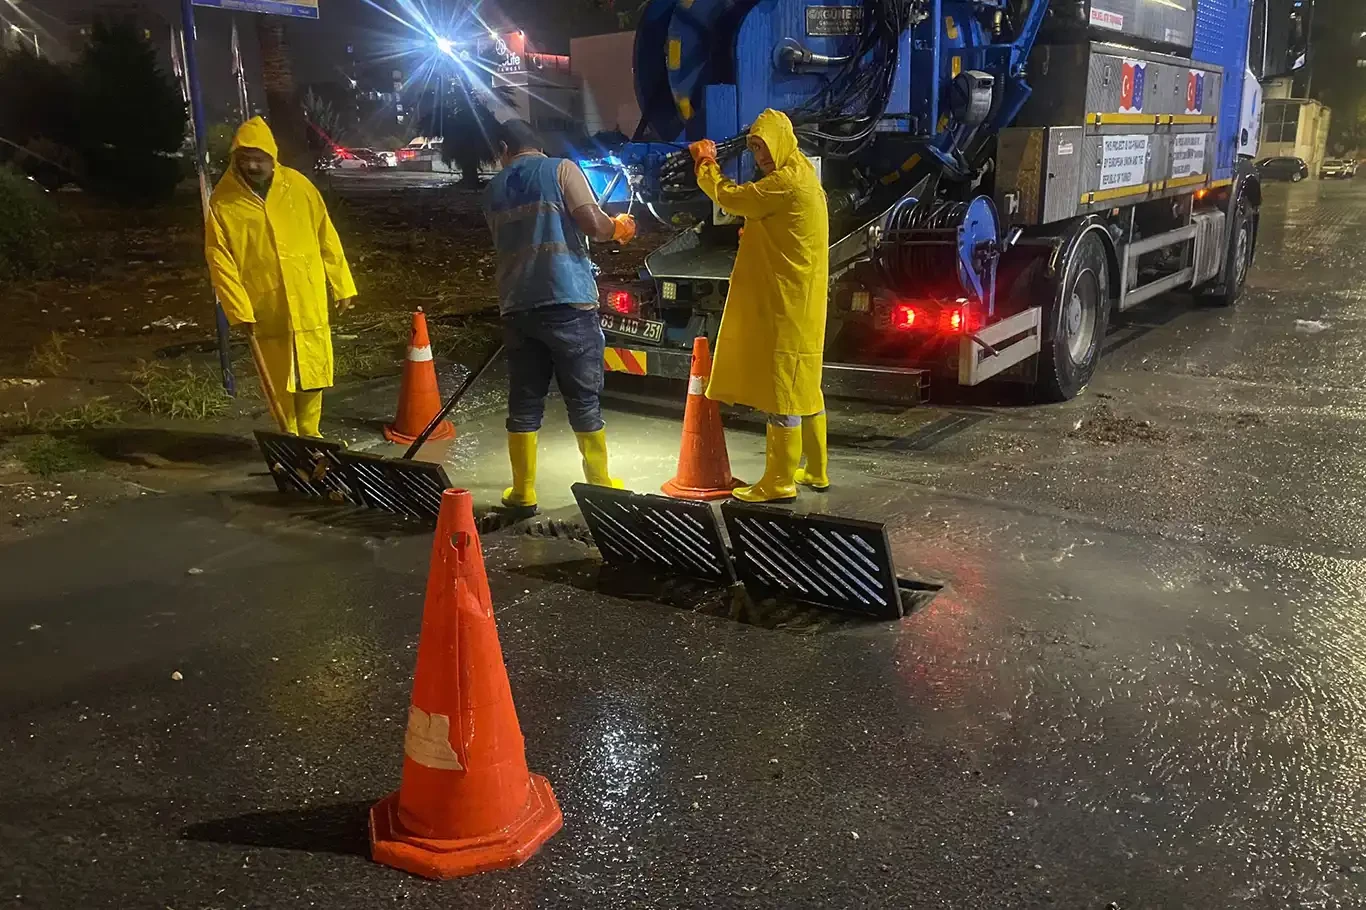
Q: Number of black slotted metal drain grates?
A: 4